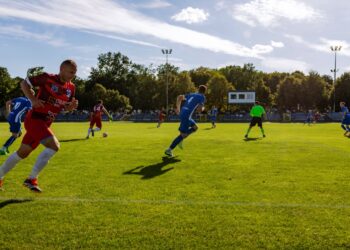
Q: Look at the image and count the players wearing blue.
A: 5